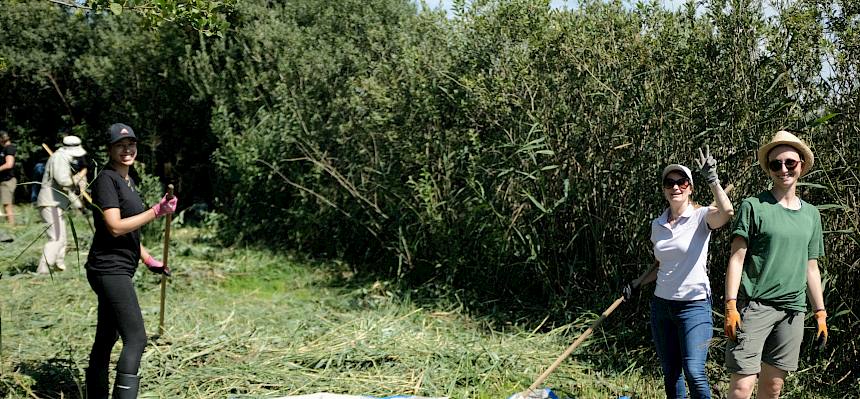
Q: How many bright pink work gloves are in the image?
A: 2